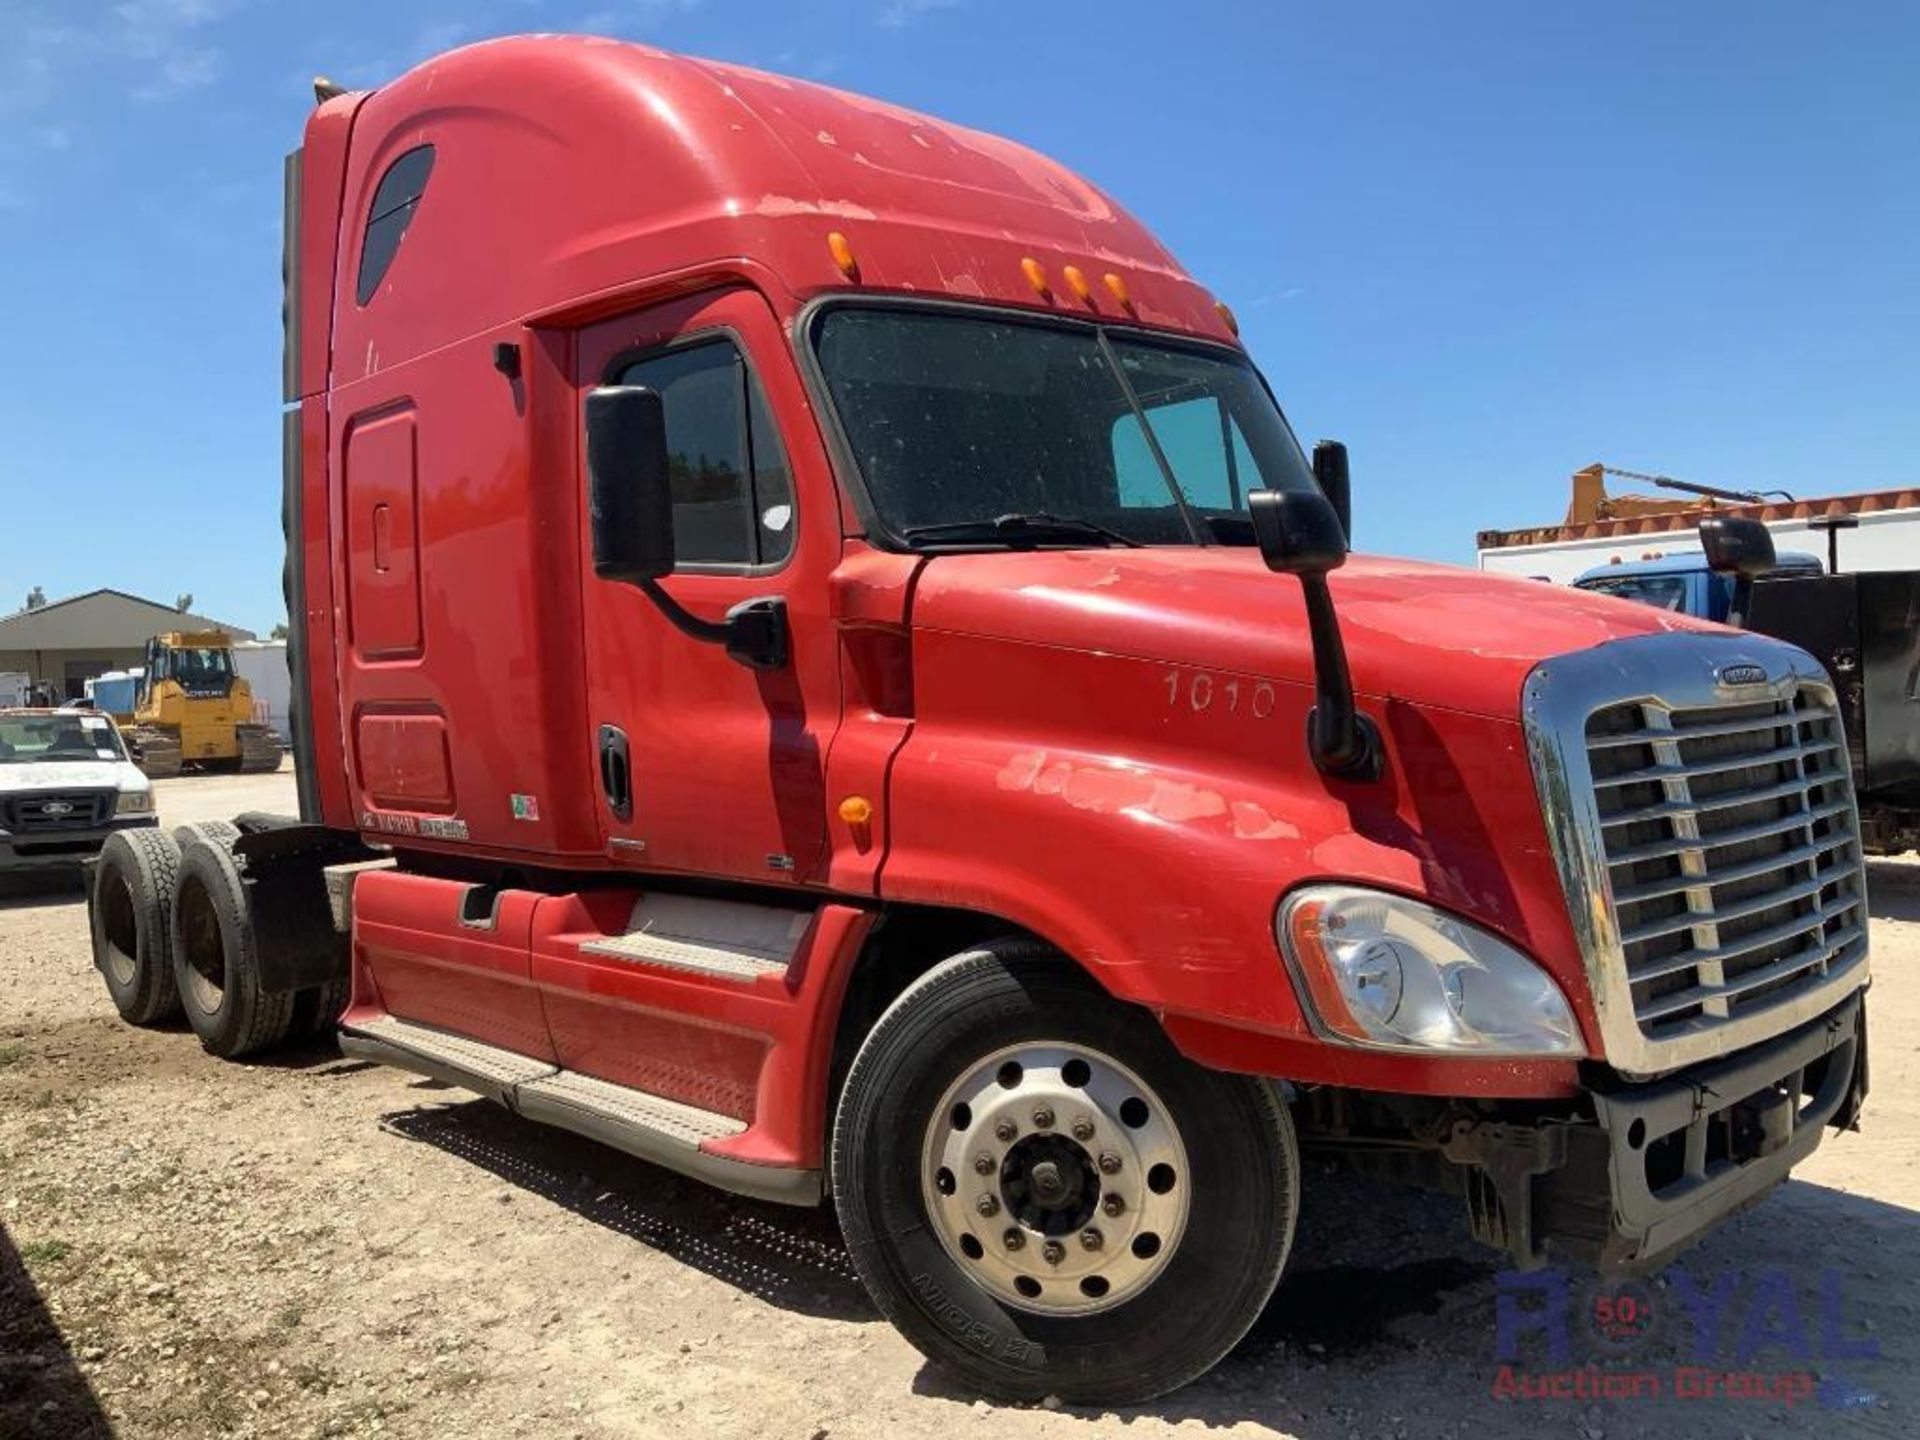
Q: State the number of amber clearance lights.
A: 5